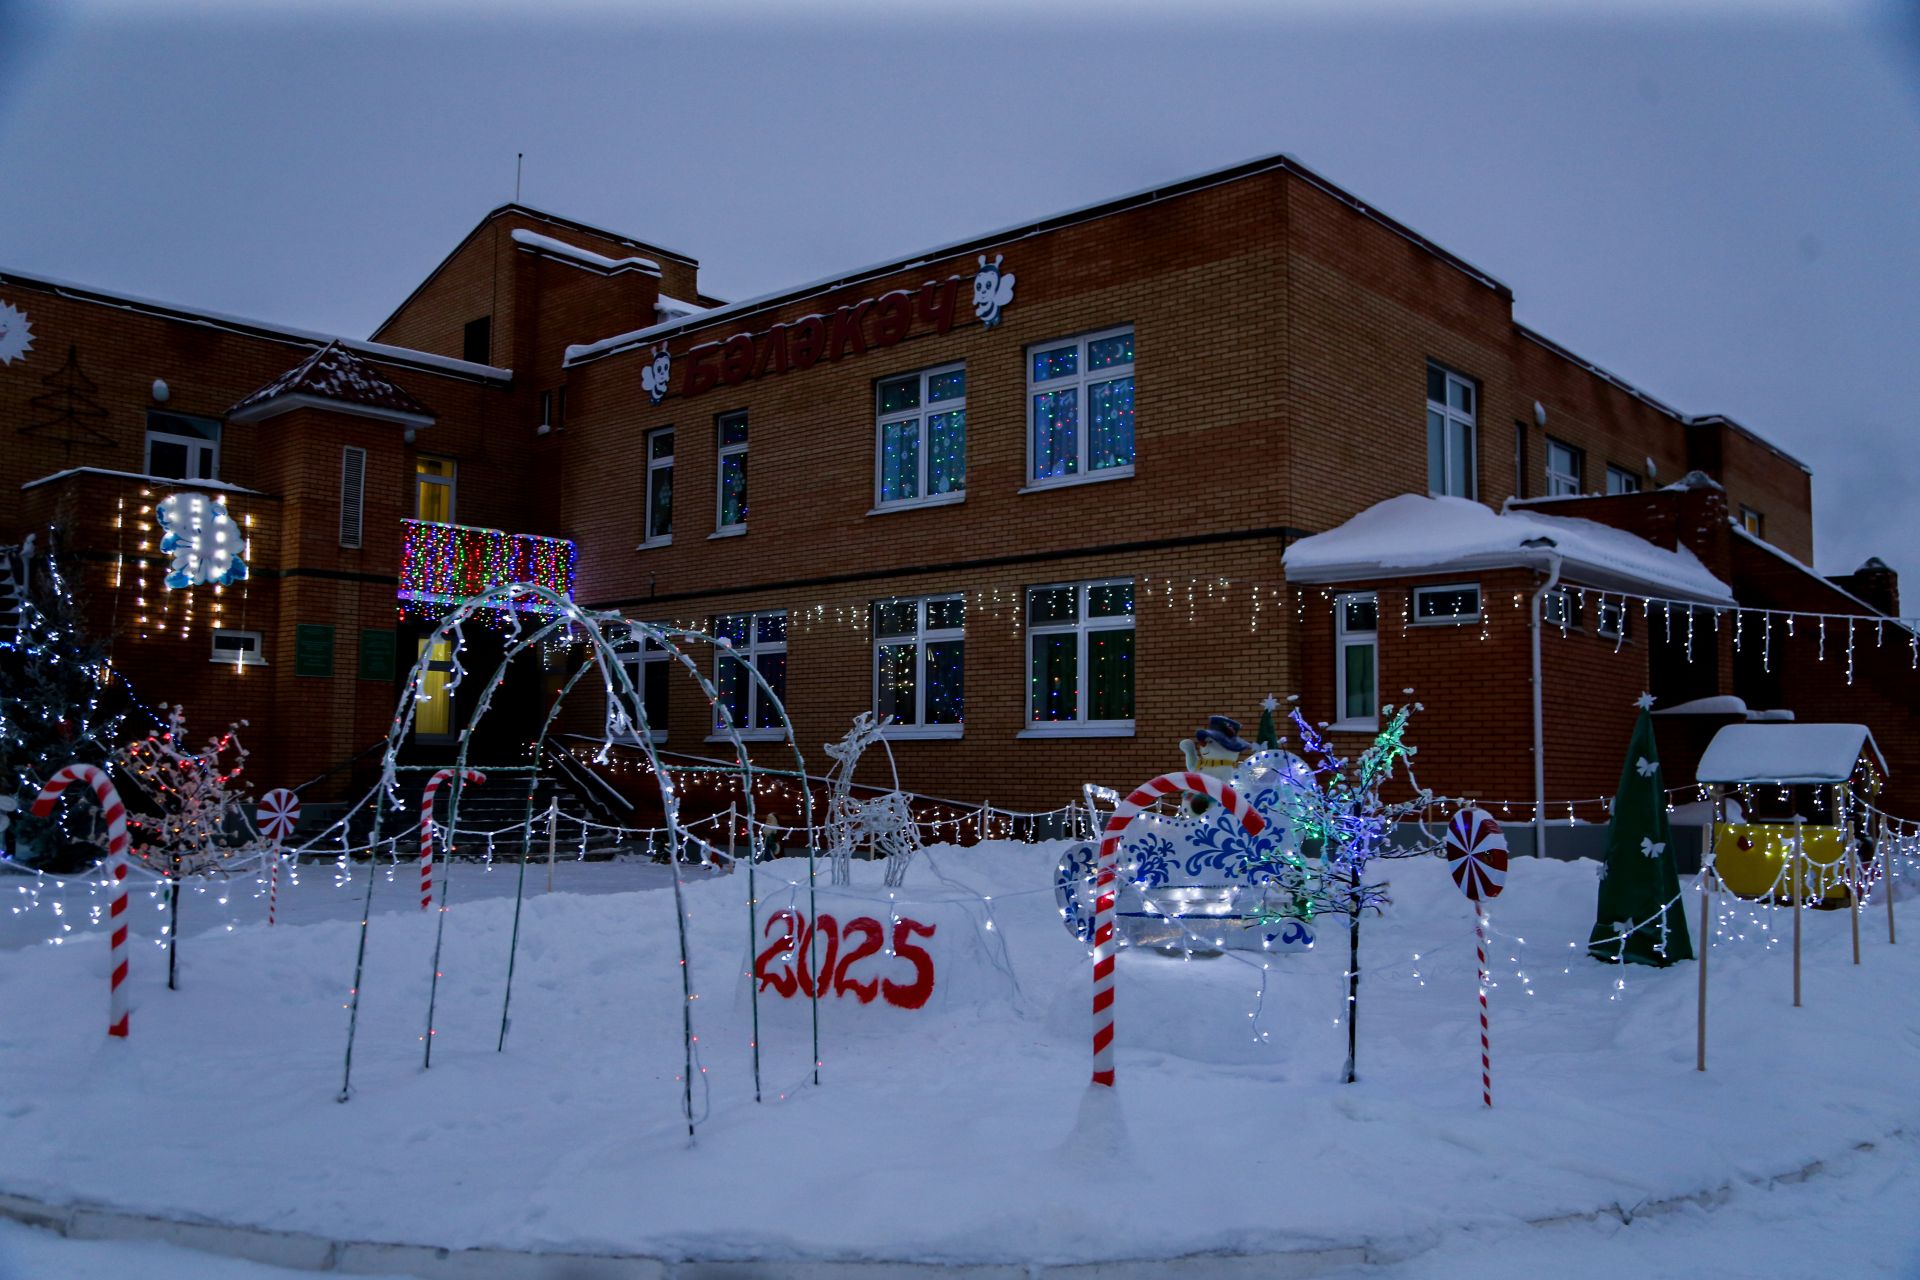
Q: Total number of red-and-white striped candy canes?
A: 3